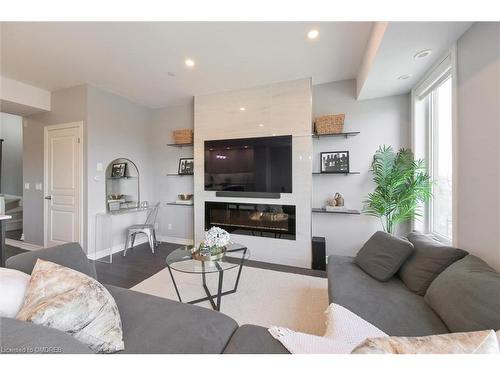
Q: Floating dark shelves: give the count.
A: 6